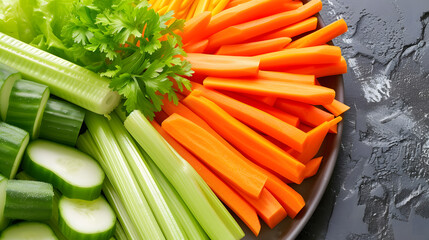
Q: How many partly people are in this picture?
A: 0